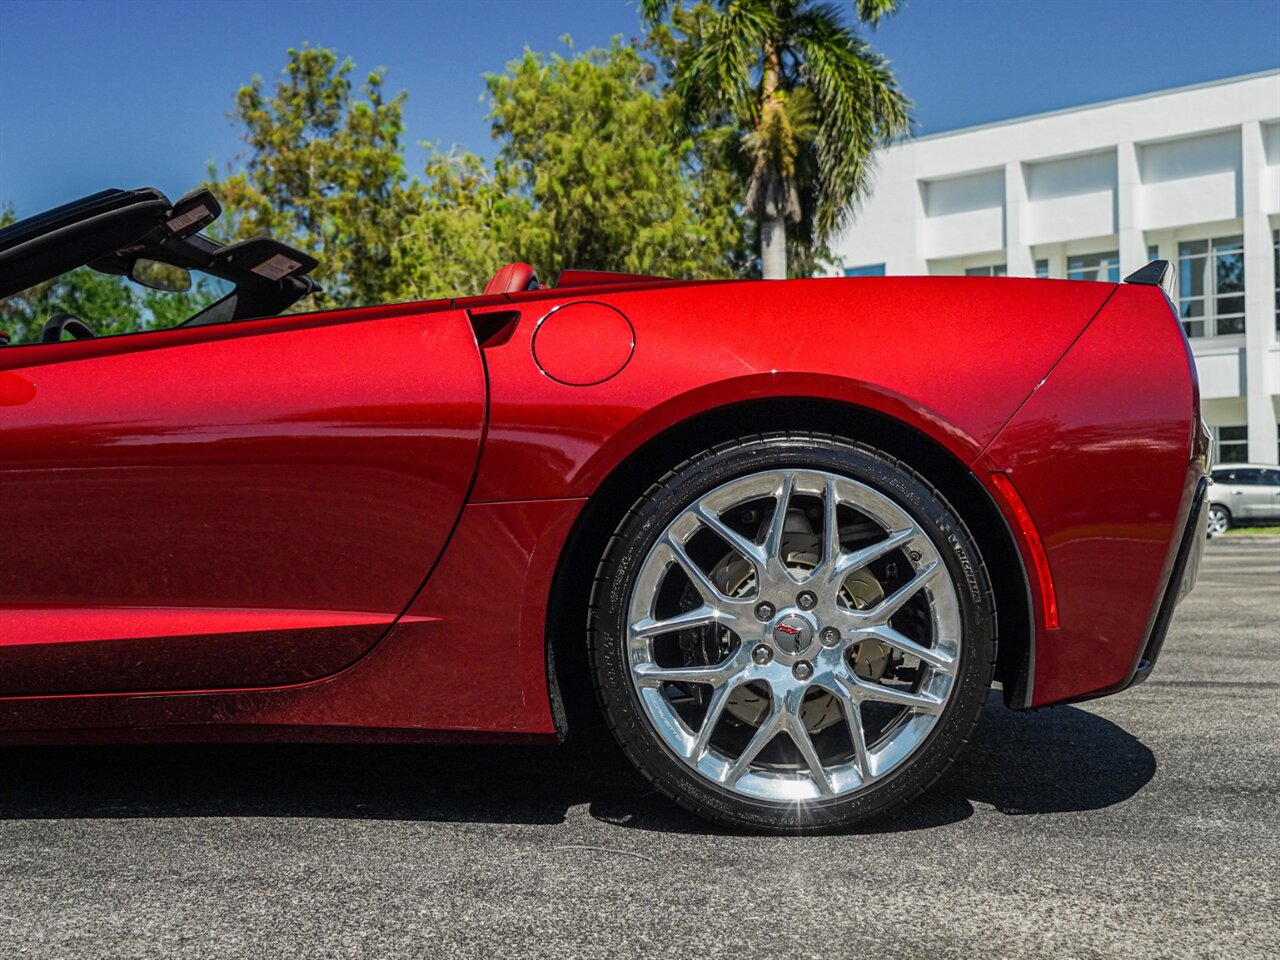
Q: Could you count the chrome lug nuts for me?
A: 5